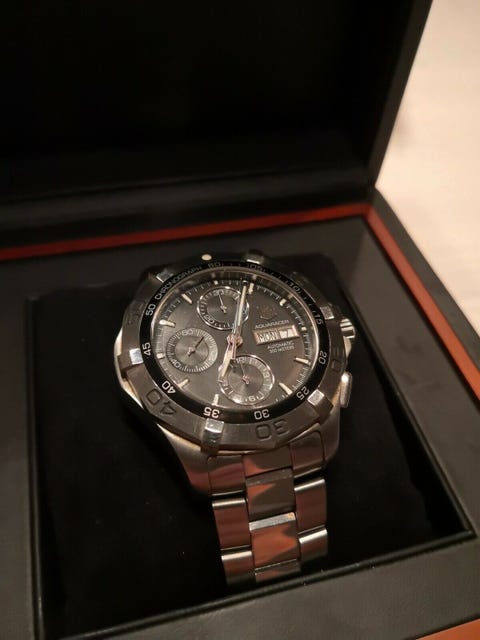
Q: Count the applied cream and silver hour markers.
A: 11